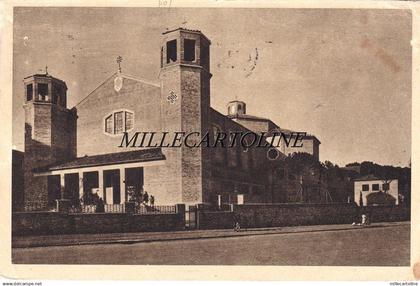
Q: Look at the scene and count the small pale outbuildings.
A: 1